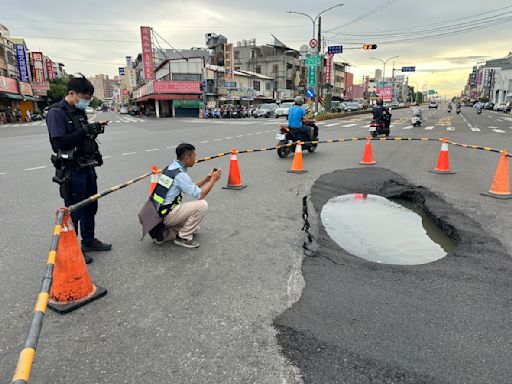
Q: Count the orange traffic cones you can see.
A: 7